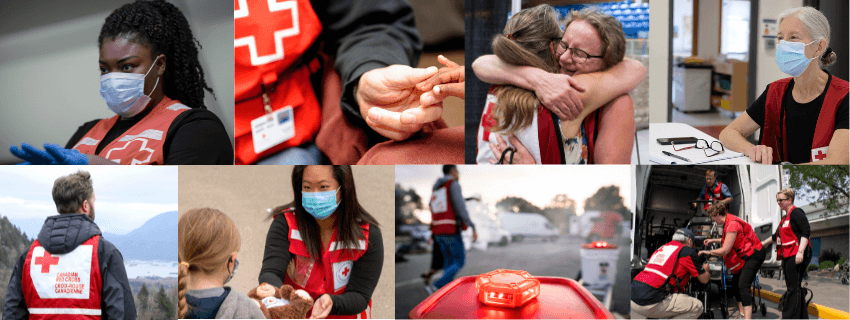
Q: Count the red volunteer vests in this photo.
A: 12